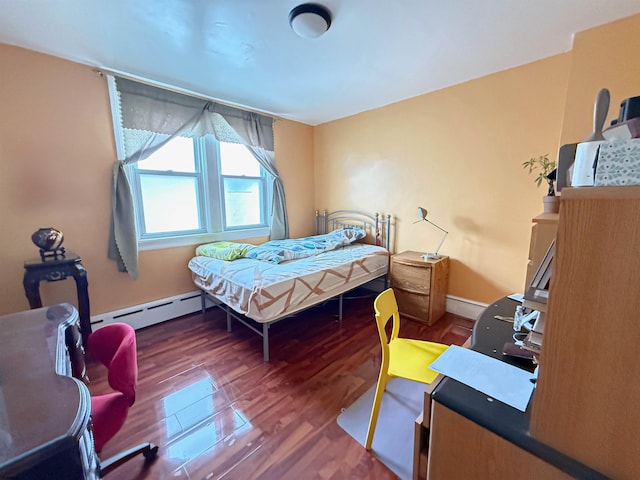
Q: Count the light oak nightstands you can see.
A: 1